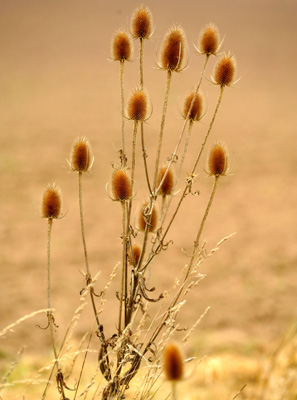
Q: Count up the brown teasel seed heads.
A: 15